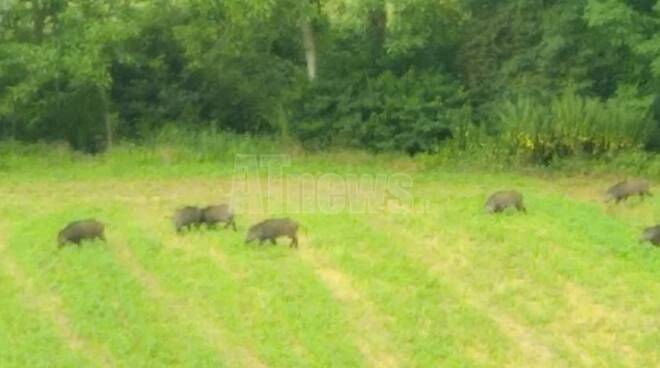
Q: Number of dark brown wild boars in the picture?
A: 7